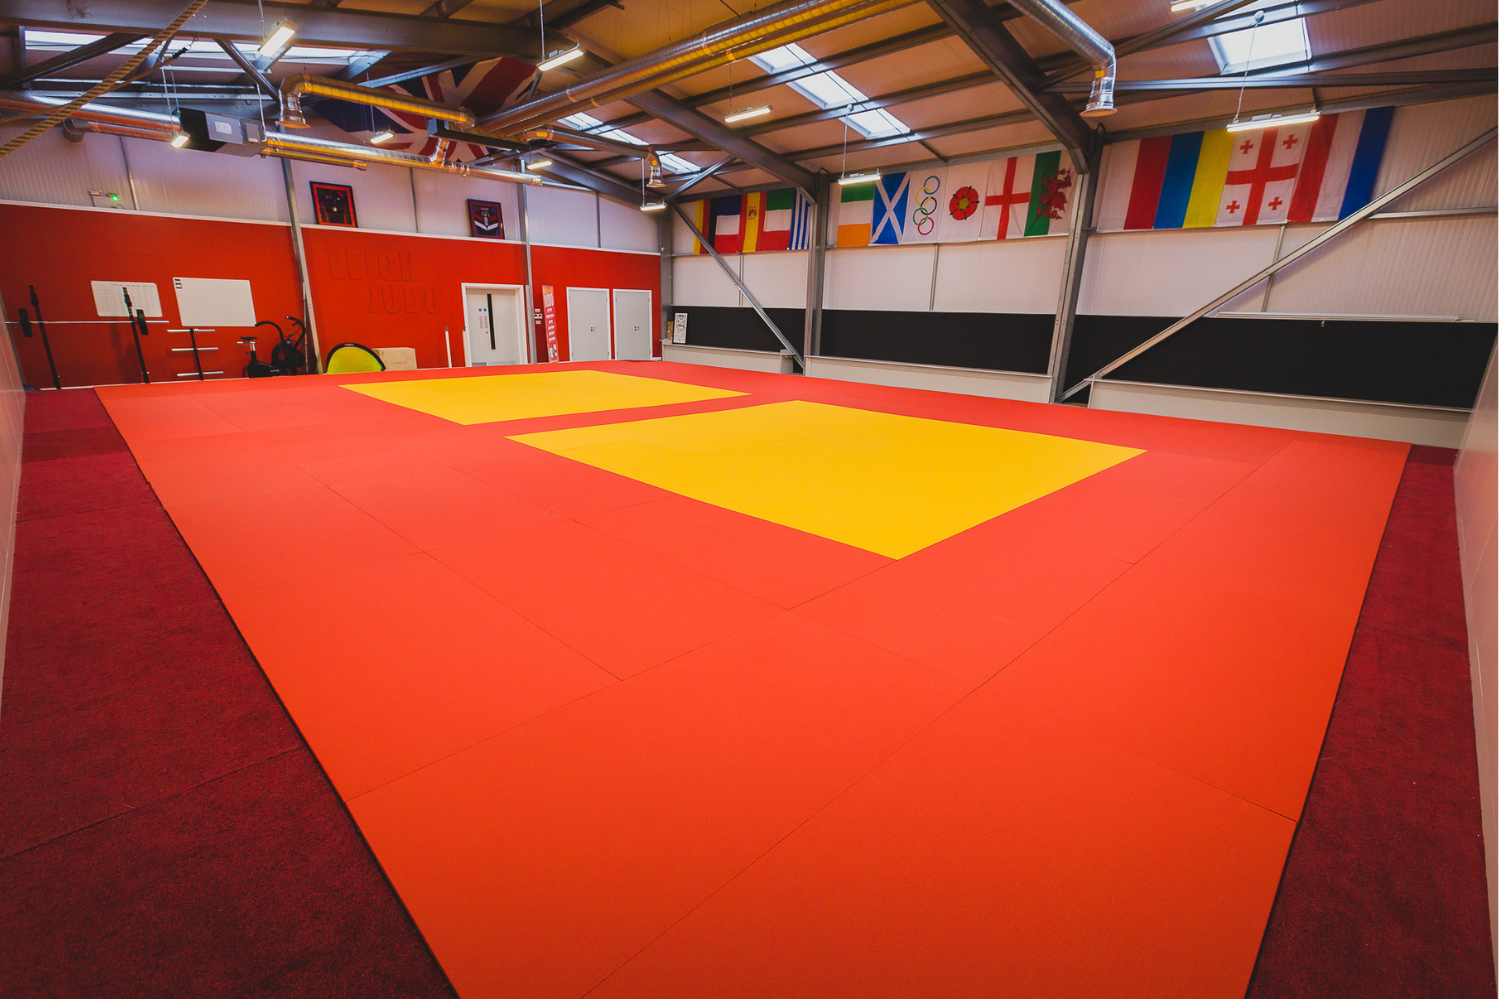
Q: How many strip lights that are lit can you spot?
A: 10